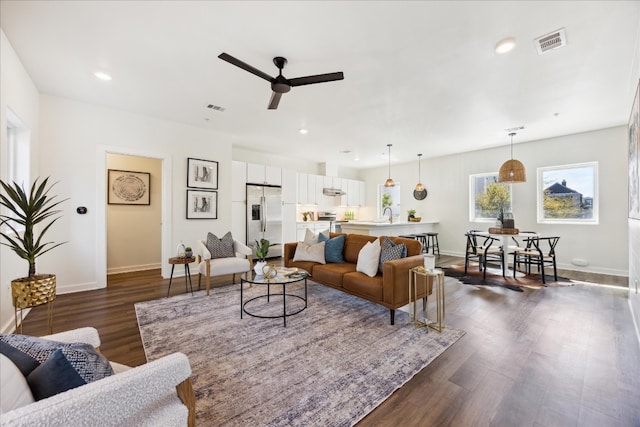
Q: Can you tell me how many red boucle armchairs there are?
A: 0